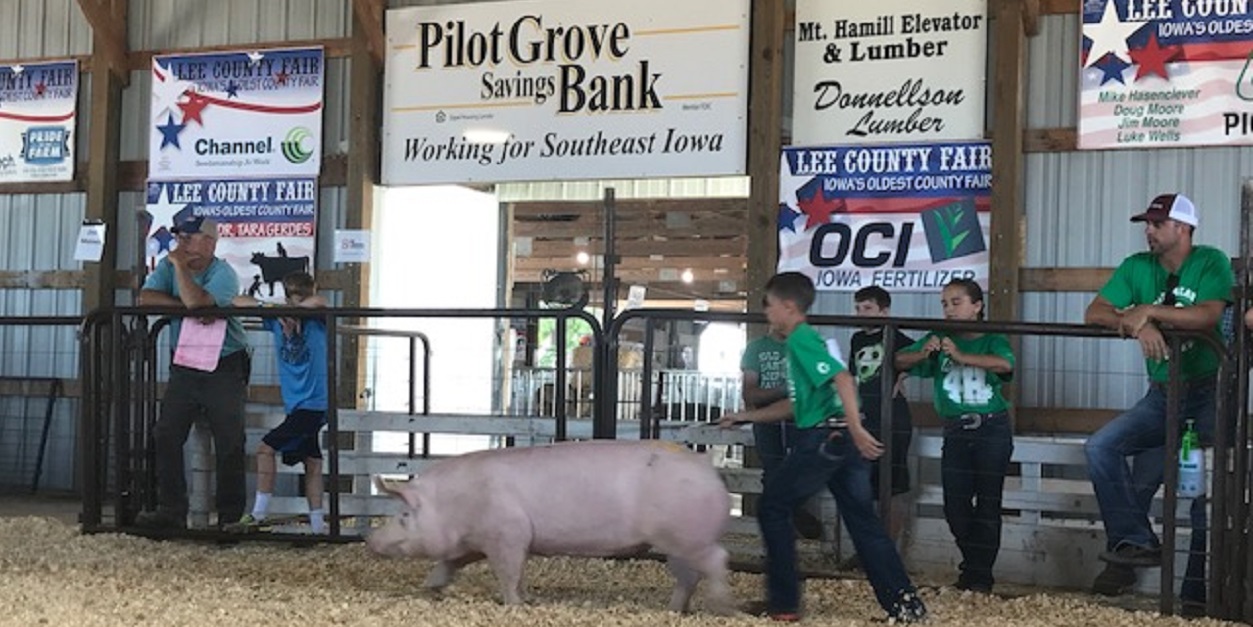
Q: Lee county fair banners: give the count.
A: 5